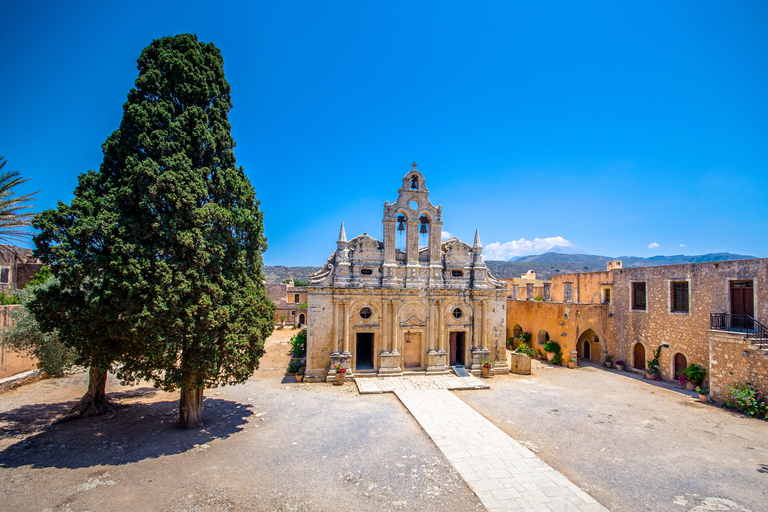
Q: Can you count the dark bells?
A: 3